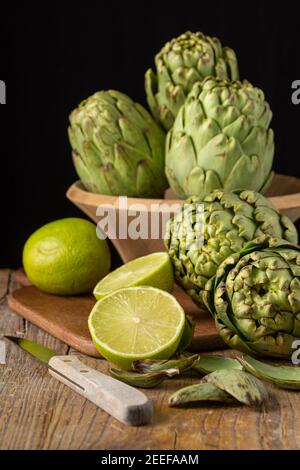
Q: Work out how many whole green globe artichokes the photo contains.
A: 5